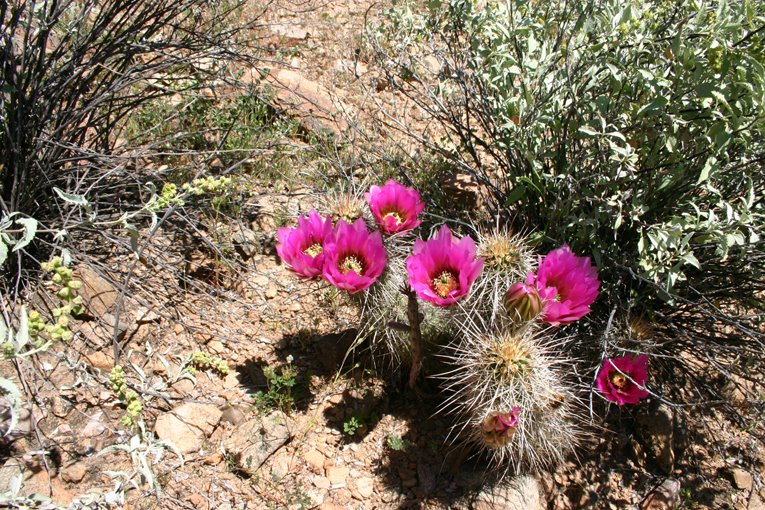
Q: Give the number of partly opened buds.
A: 2